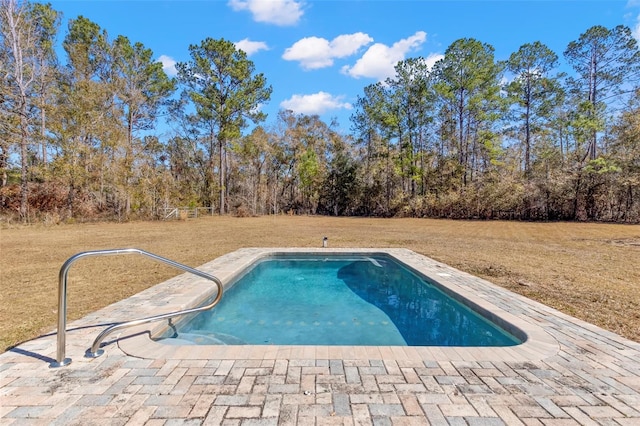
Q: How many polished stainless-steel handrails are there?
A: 1